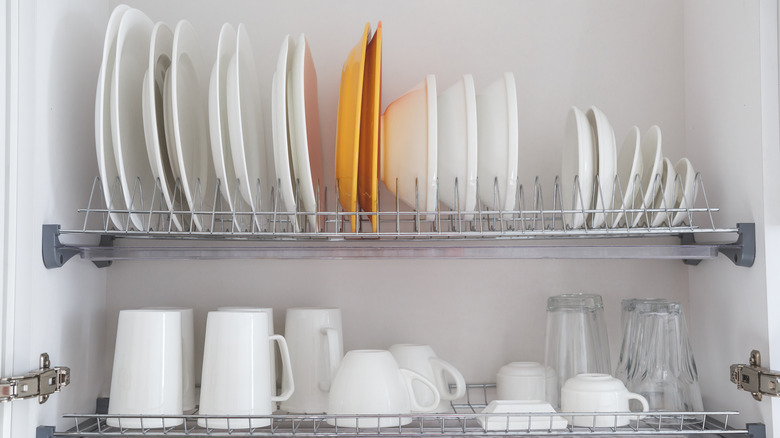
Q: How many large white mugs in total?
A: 5